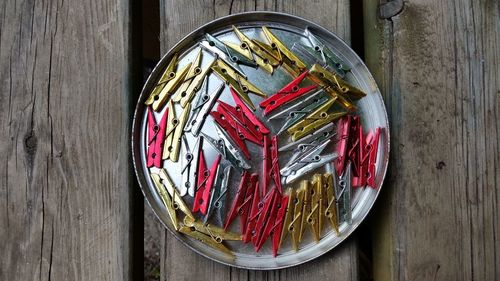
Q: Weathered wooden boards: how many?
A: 3